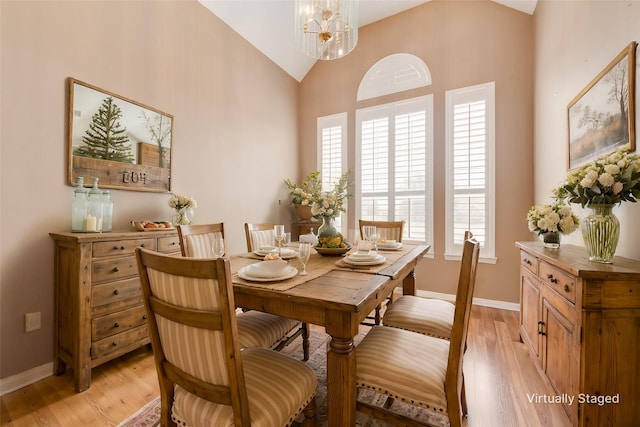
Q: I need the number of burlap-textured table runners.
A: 1